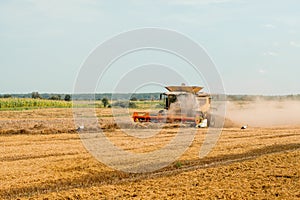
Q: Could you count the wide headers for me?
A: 1